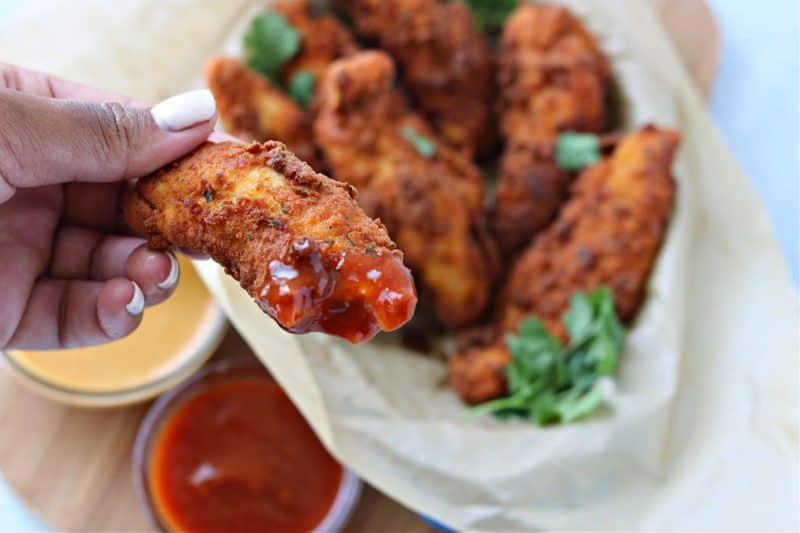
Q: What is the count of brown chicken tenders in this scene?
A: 7